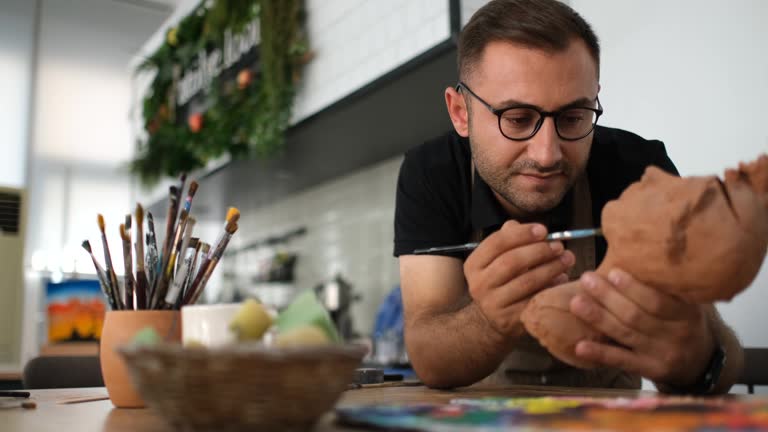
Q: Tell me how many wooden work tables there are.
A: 1